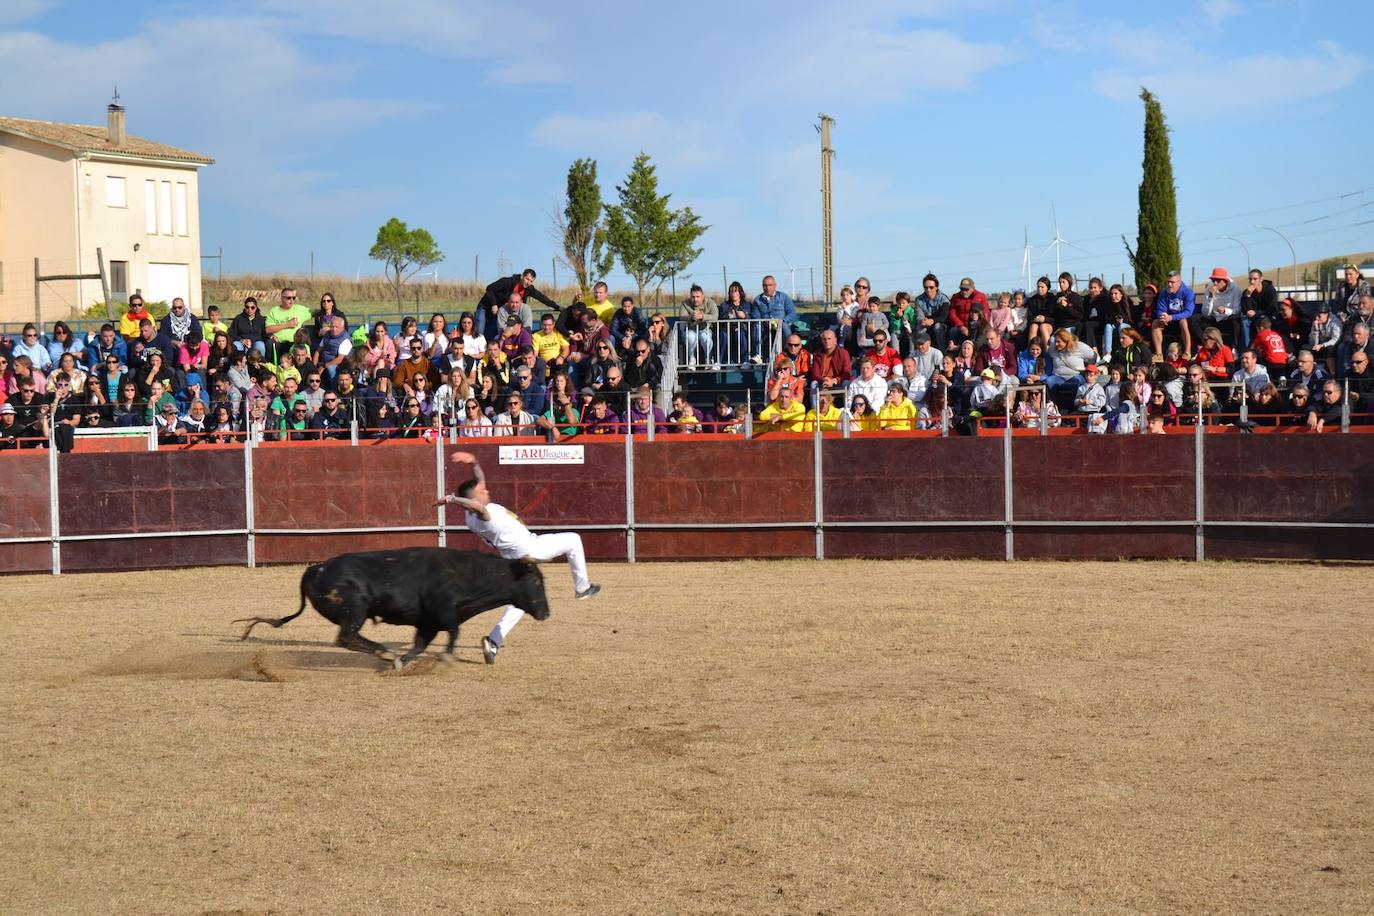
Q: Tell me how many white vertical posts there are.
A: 7